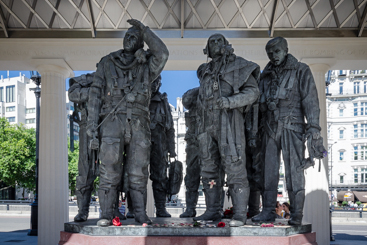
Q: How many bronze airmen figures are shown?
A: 7